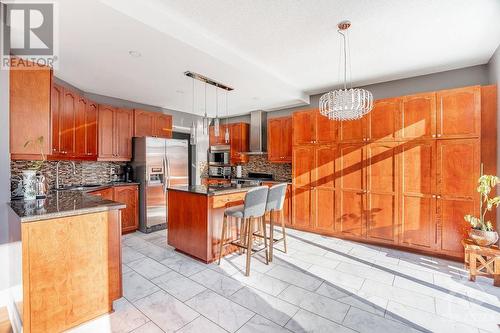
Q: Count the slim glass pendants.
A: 4